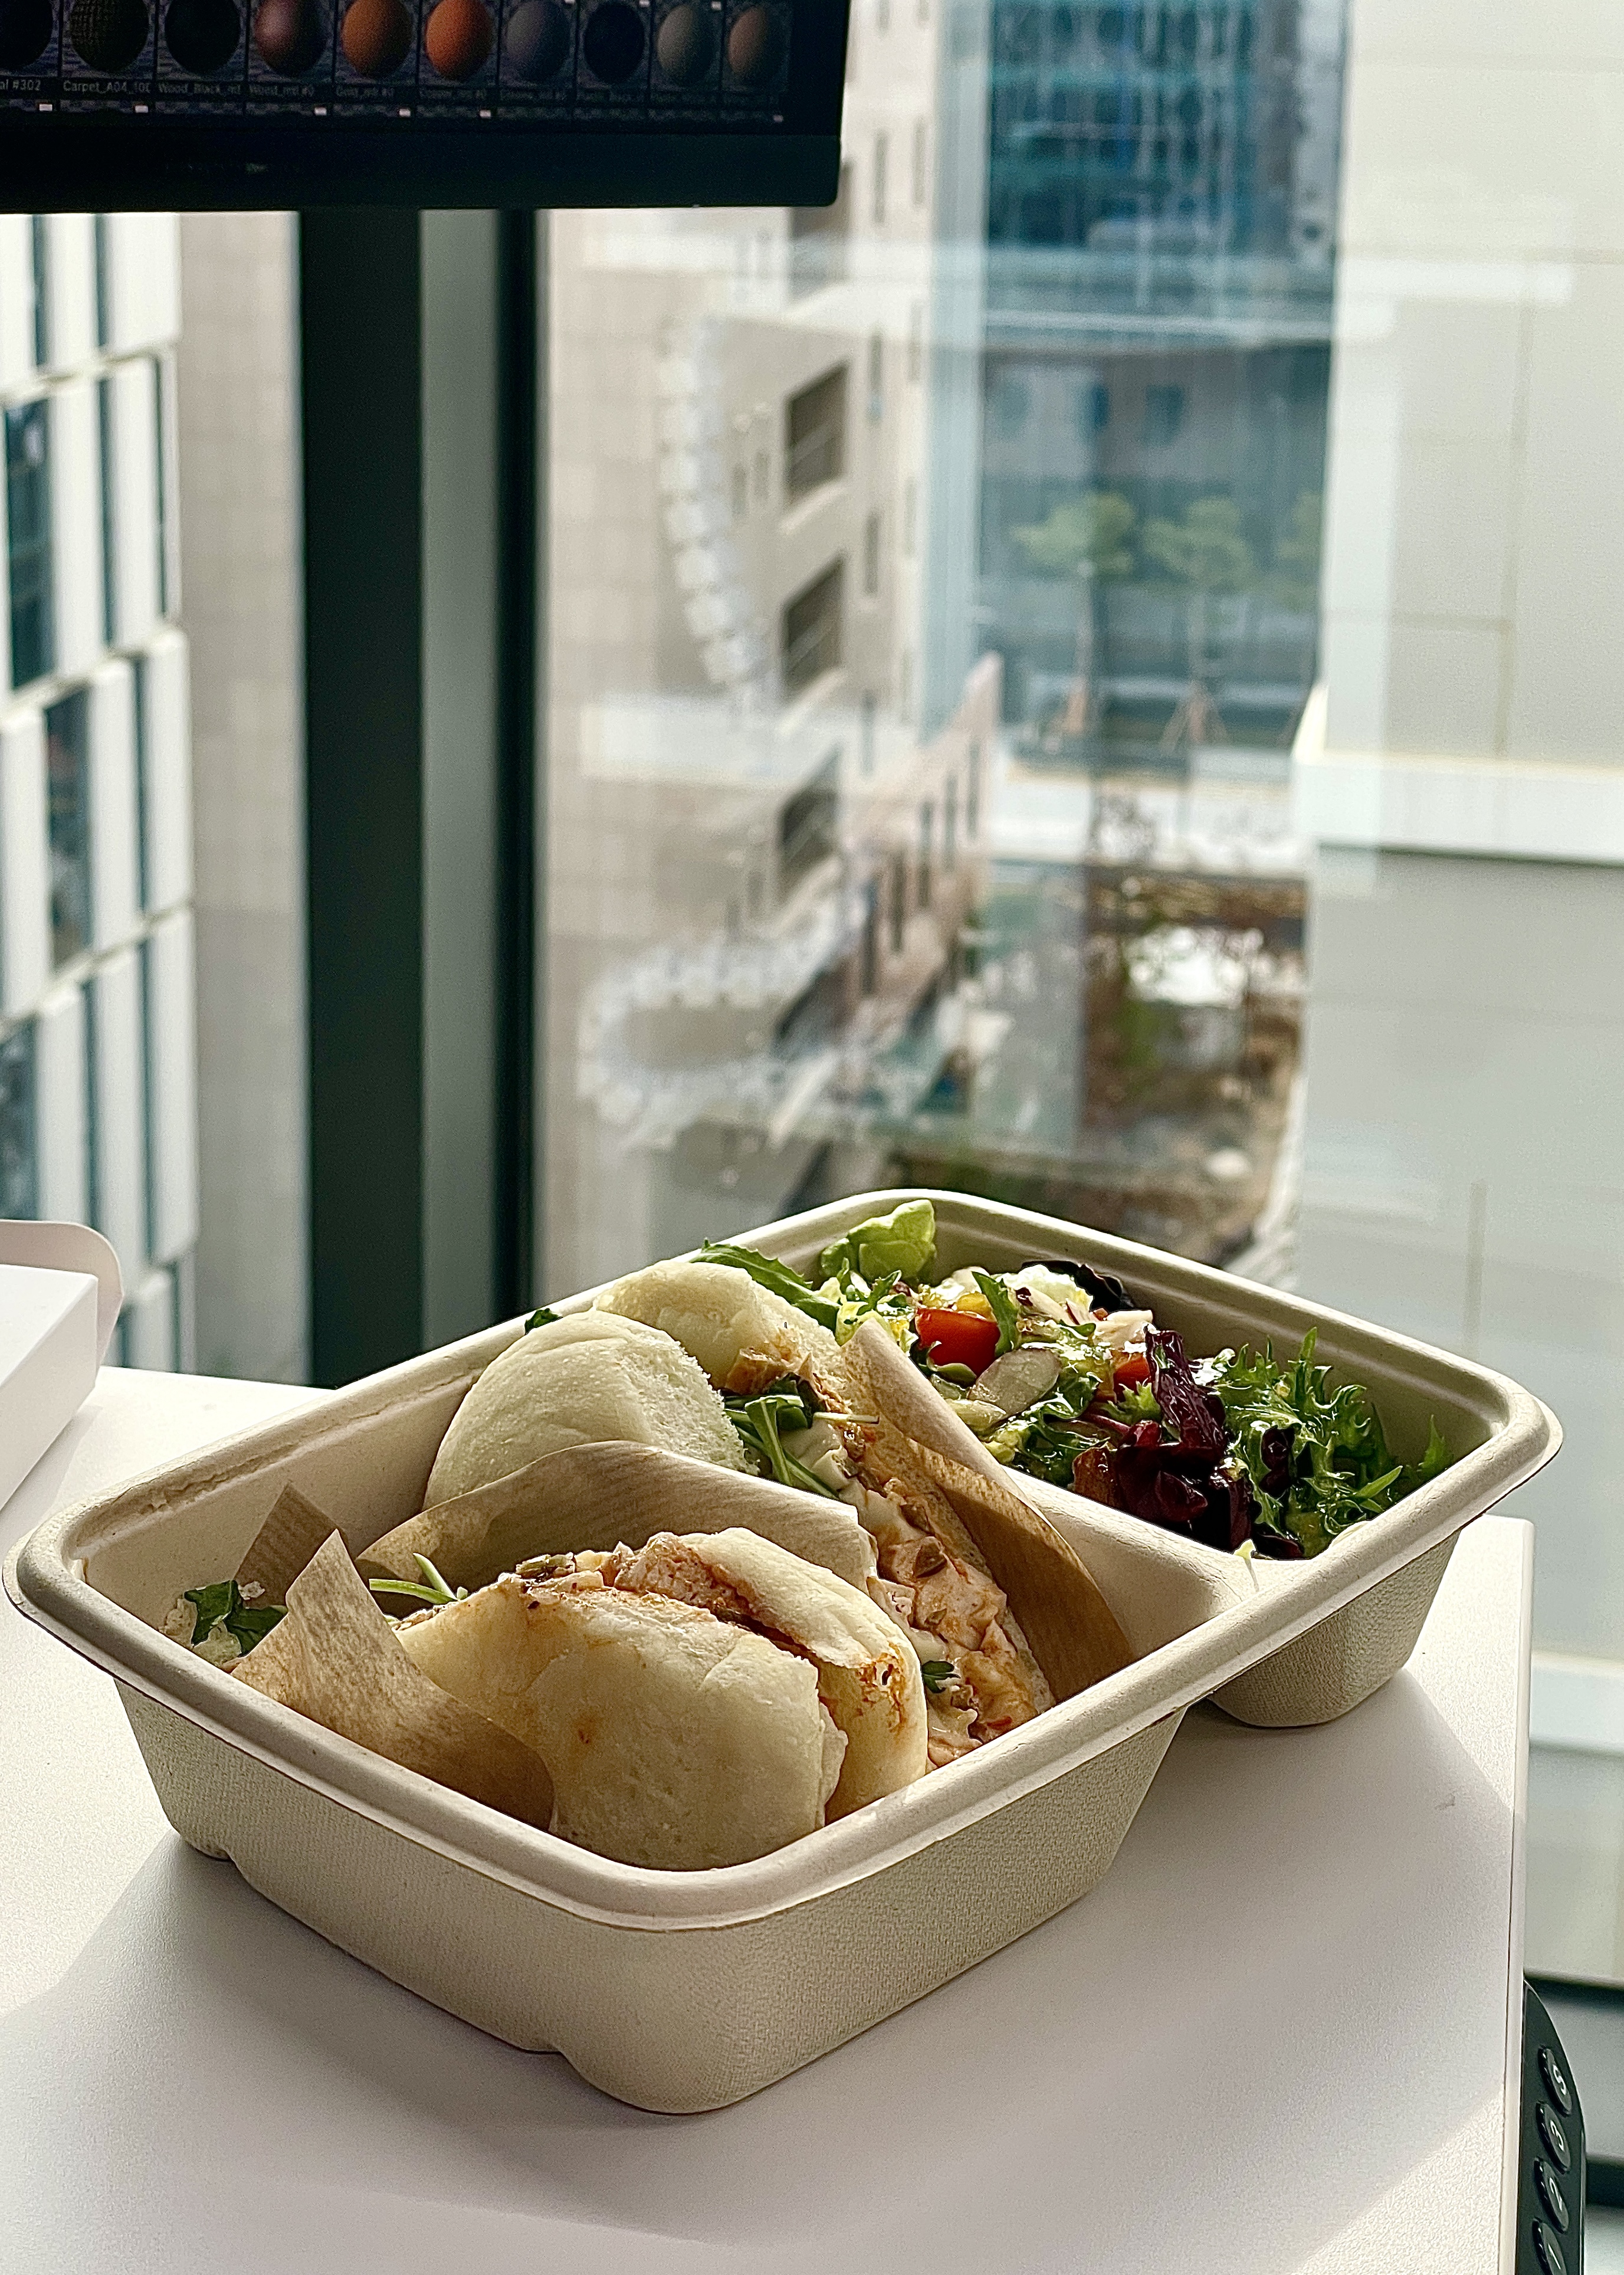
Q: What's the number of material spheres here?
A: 10